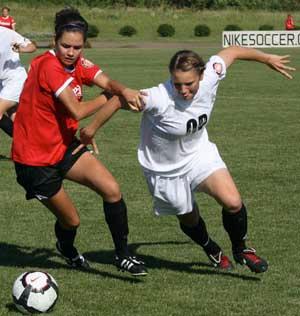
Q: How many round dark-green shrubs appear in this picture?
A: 6